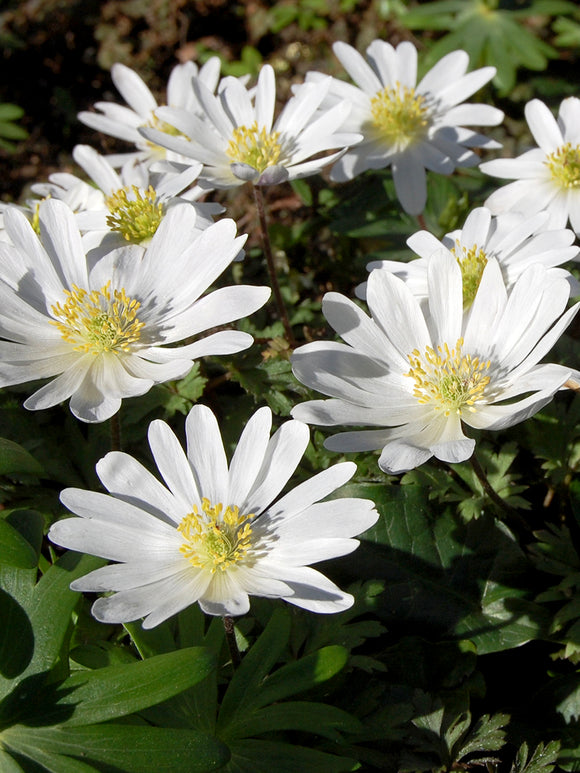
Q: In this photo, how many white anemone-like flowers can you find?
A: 10